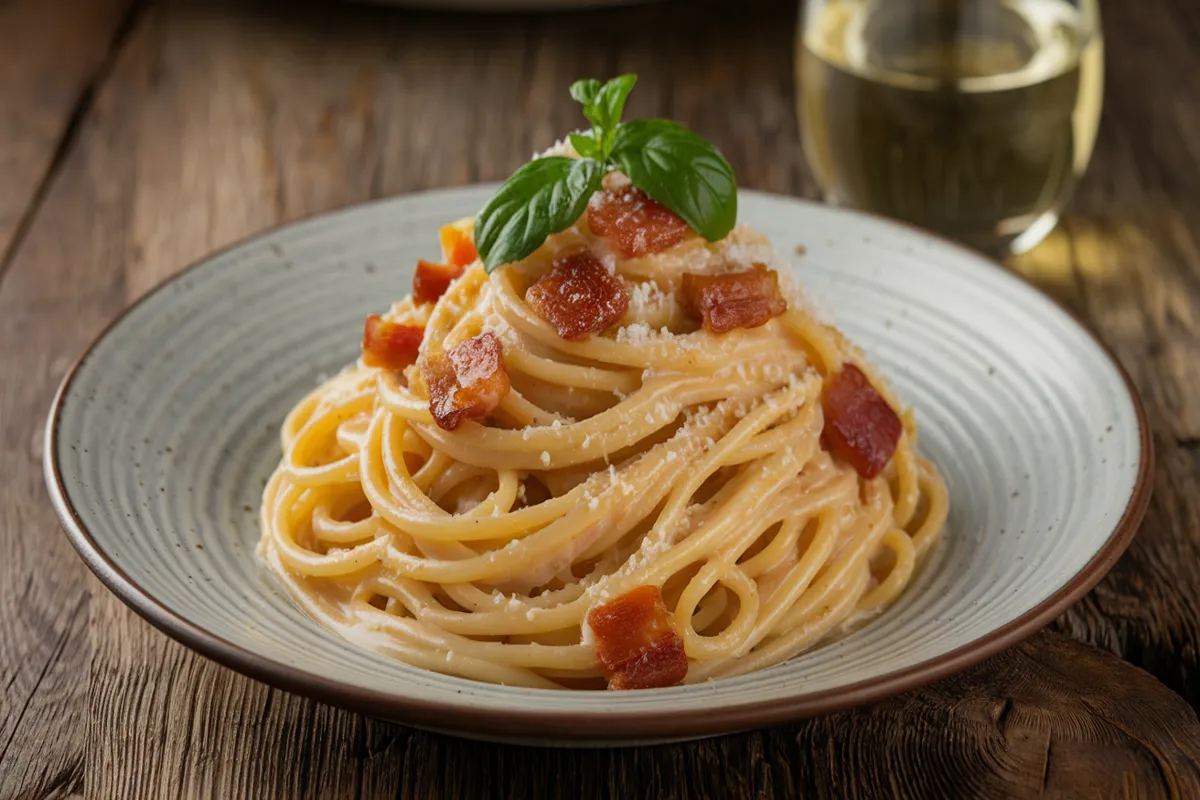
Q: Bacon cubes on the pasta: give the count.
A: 9